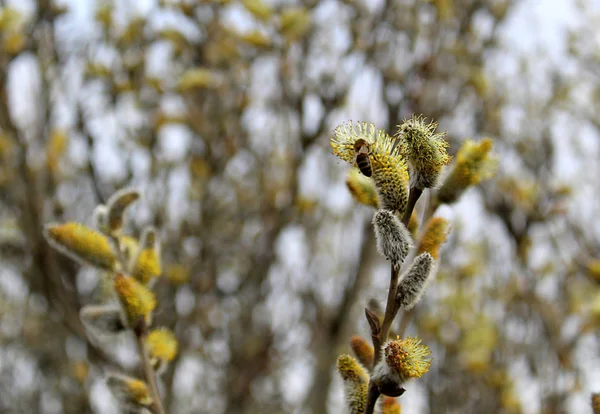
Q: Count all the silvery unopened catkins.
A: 2